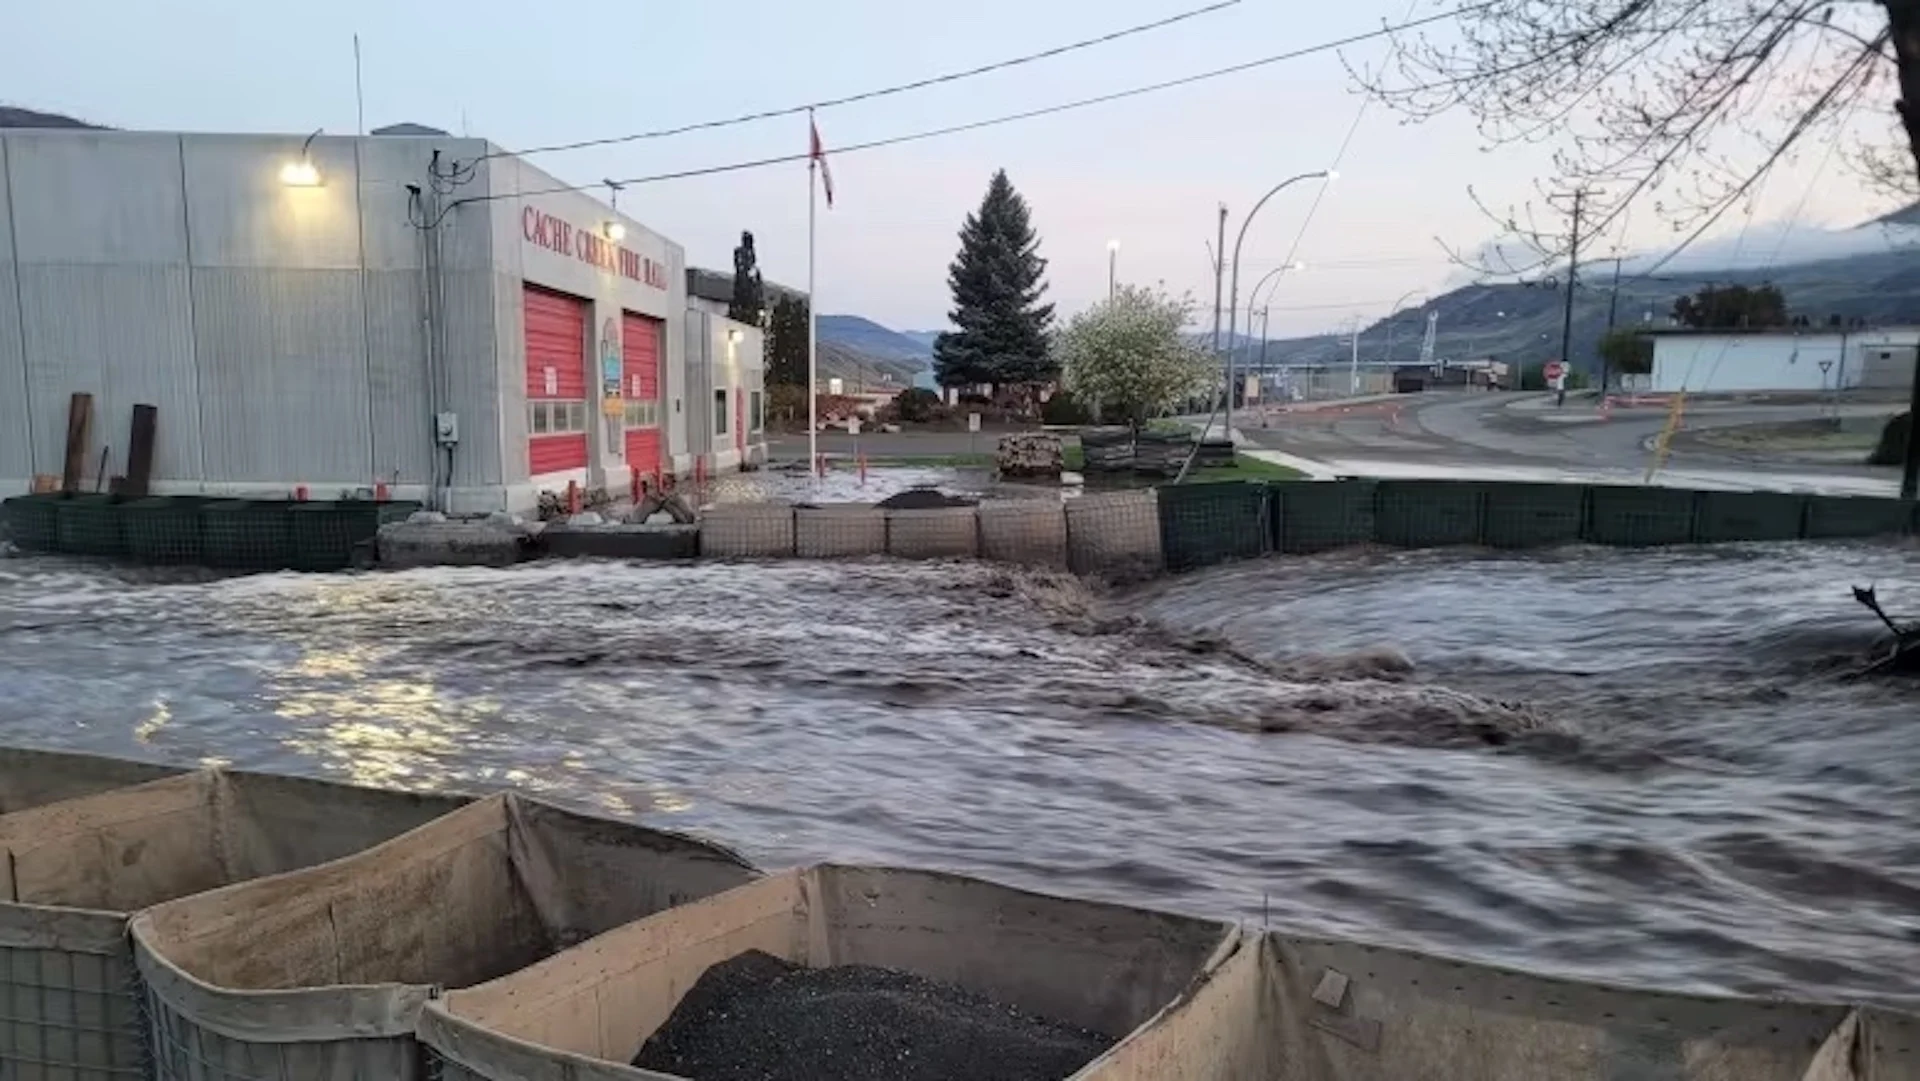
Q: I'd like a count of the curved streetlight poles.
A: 3